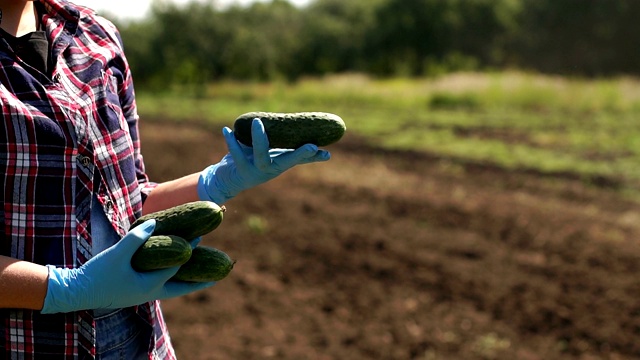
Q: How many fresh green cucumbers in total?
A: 4